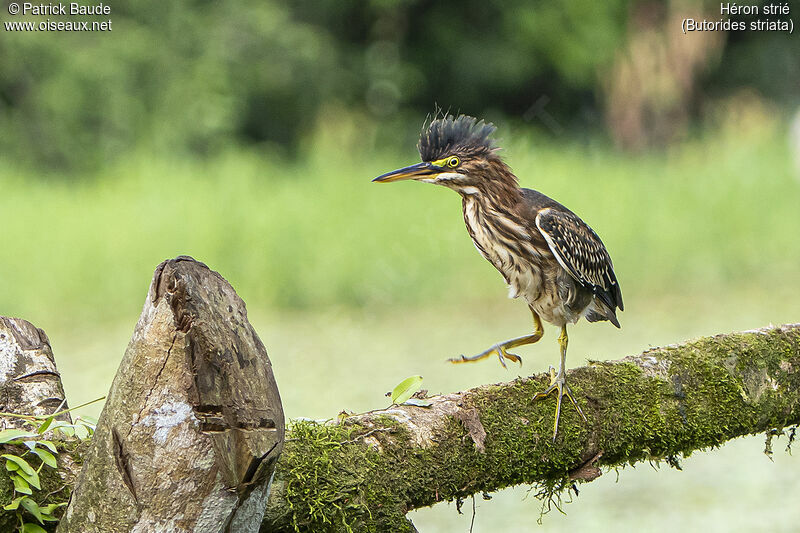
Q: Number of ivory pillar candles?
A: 0